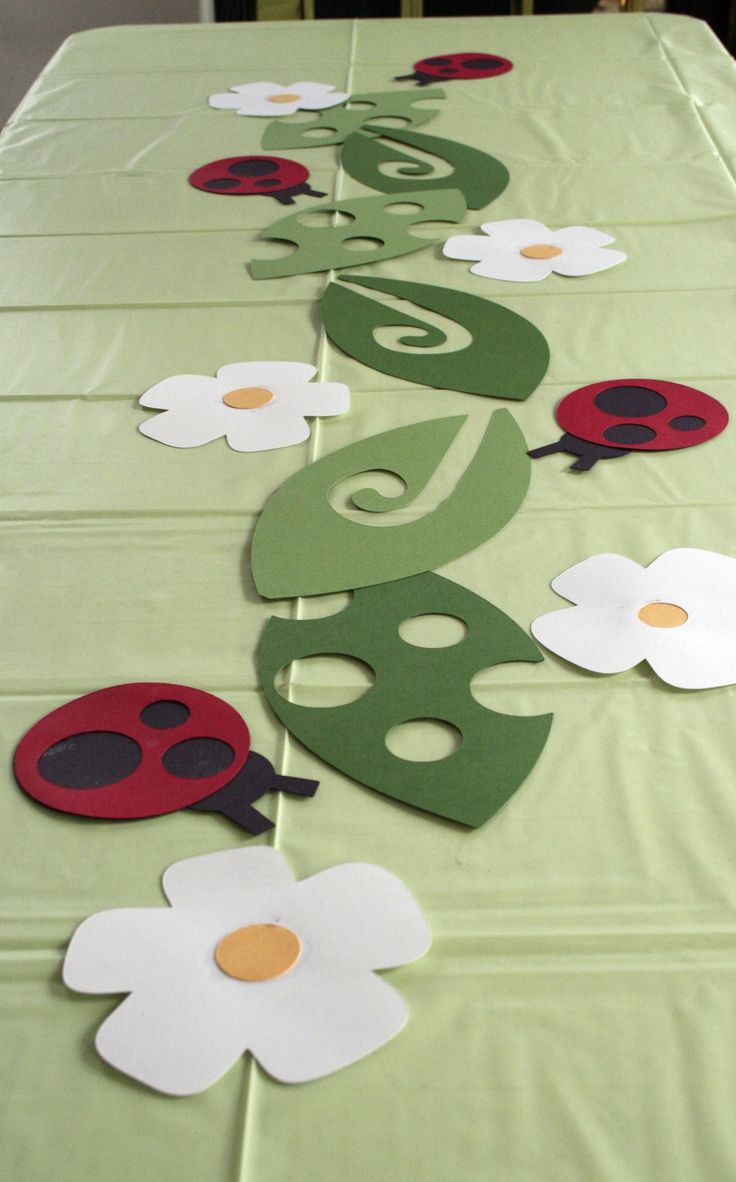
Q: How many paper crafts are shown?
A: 15